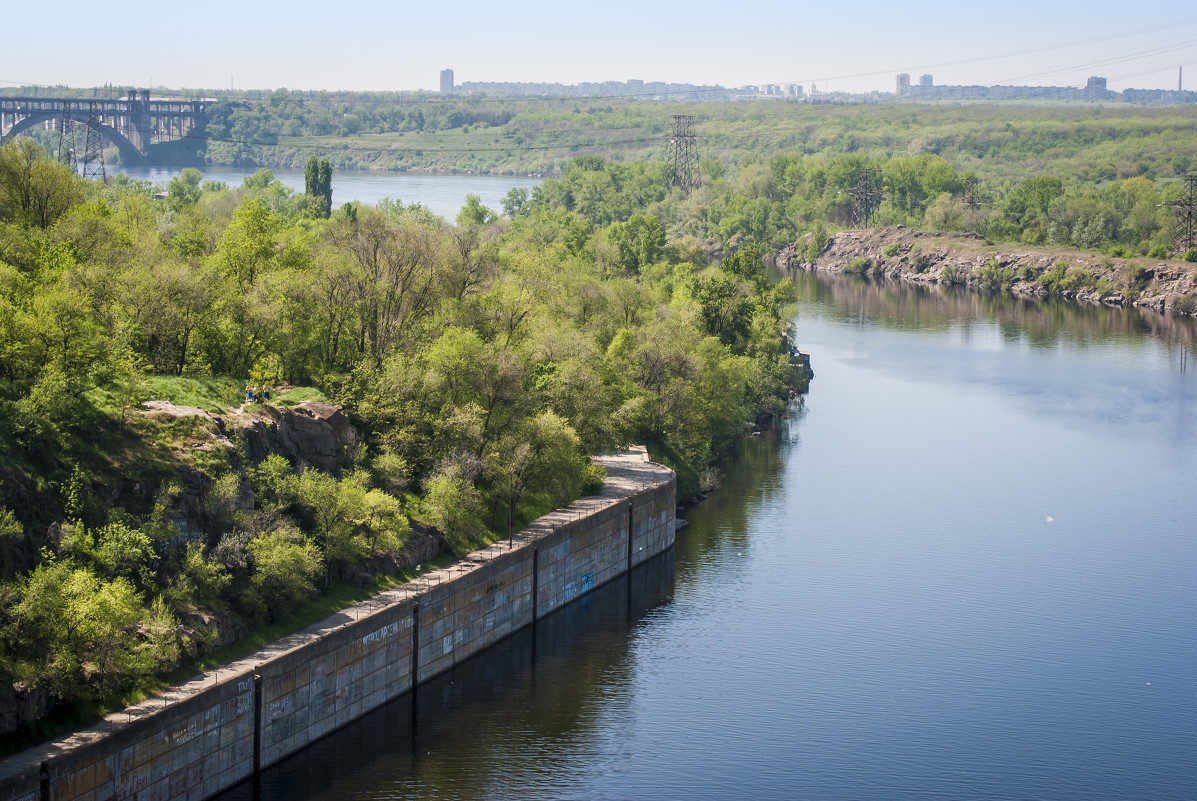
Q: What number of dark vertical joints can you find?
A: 5